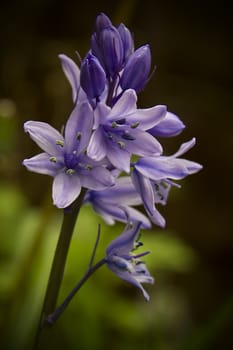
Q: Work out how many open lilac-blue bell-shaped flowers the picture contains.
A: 5